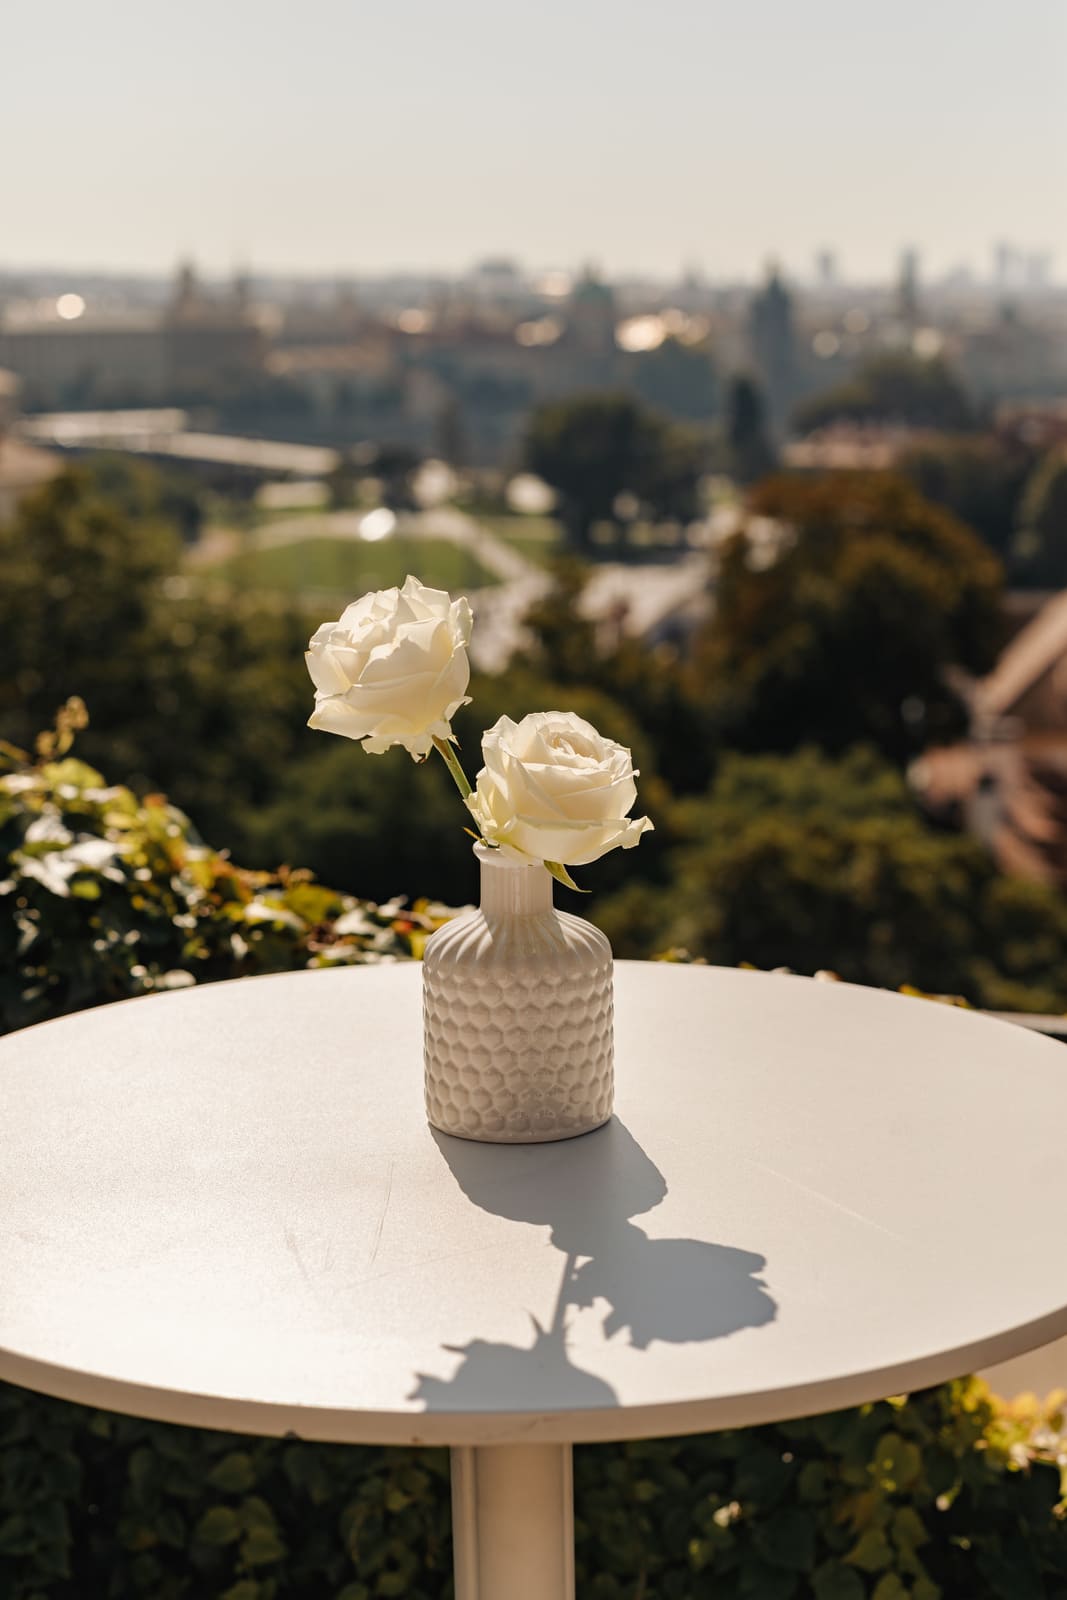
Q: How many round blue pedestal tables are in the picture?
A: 0